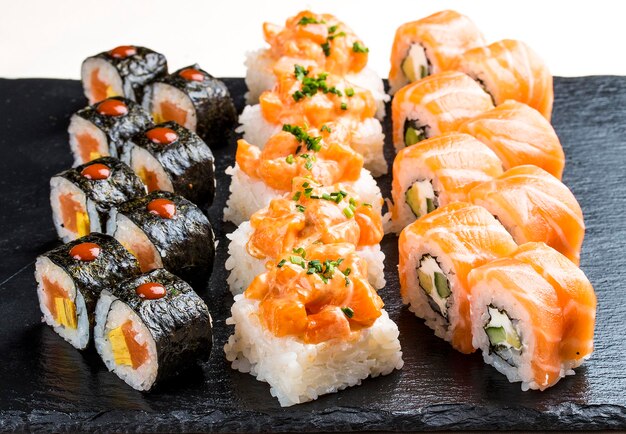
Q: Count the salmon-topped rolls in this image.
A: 8